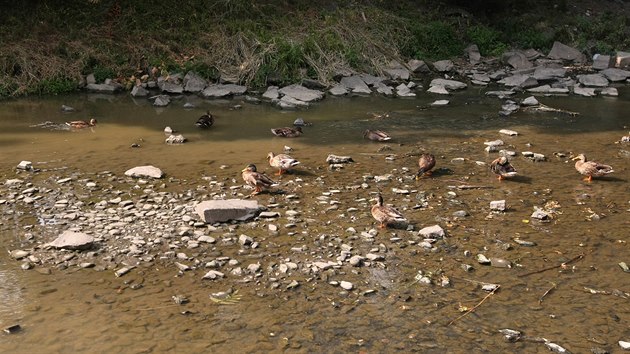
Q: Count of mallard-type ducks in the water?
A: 10